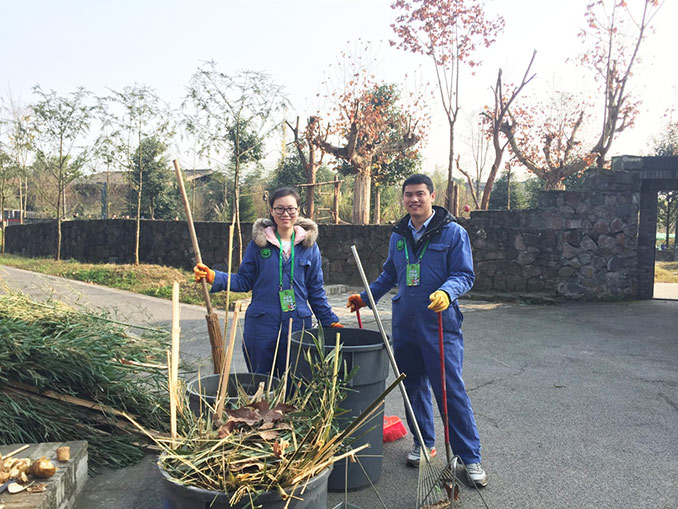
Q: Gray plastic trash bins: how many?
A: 3